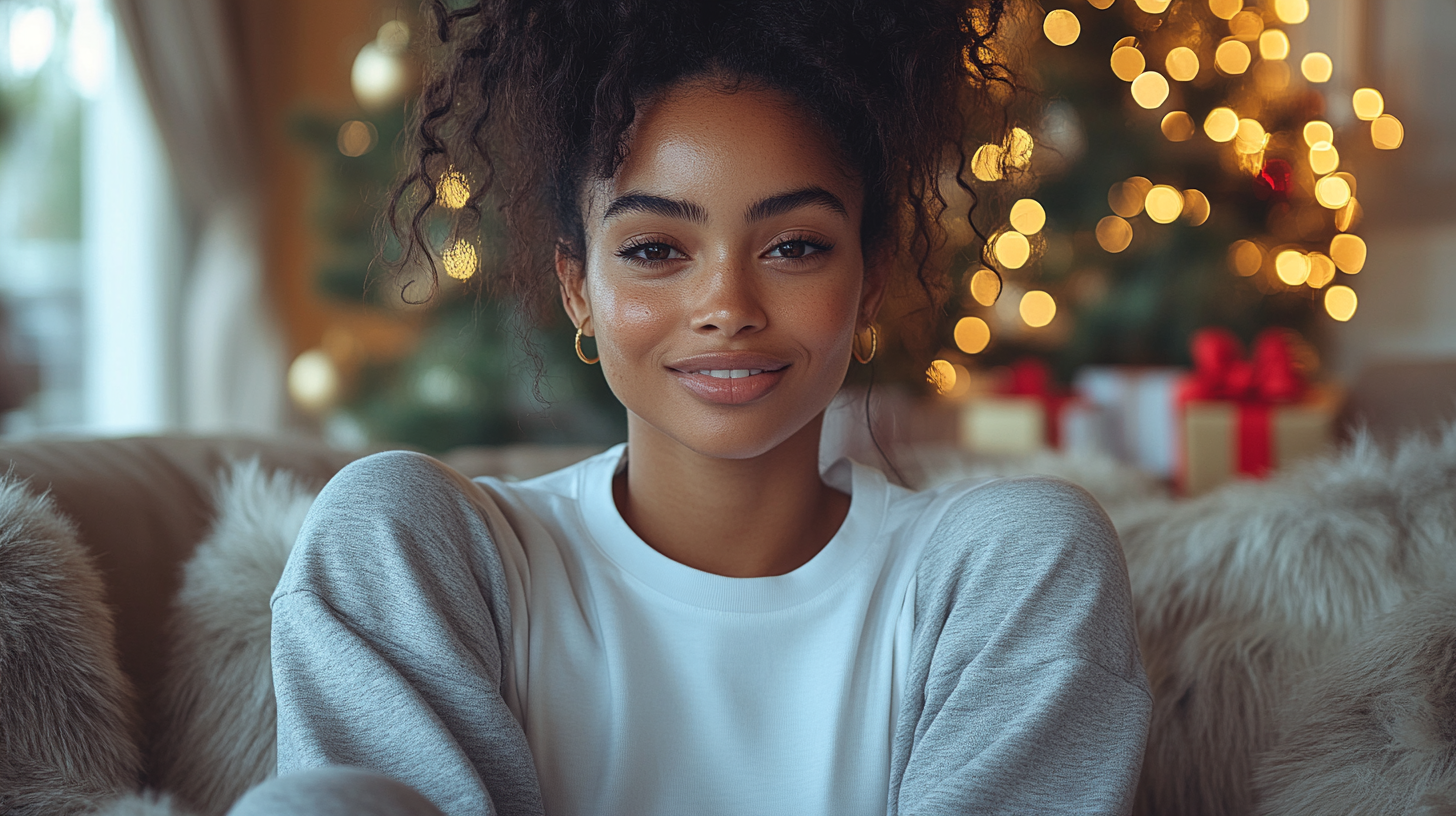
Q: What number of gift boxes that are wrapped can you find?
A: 3